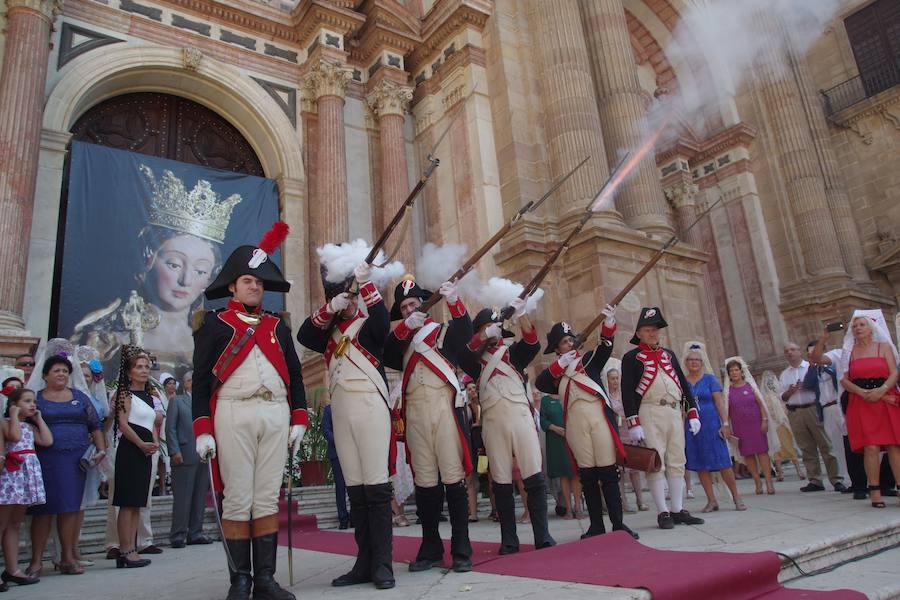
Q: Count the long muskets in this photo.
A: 4